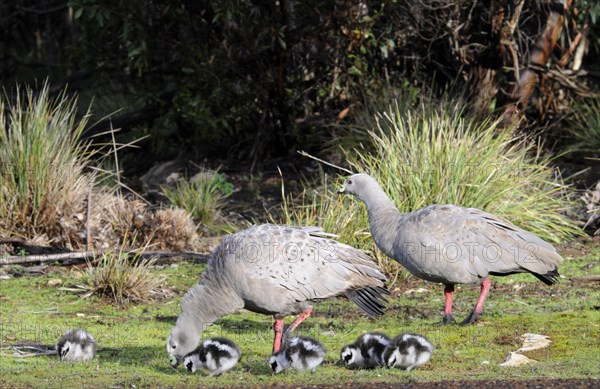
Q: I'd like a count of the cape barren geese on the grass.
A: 7